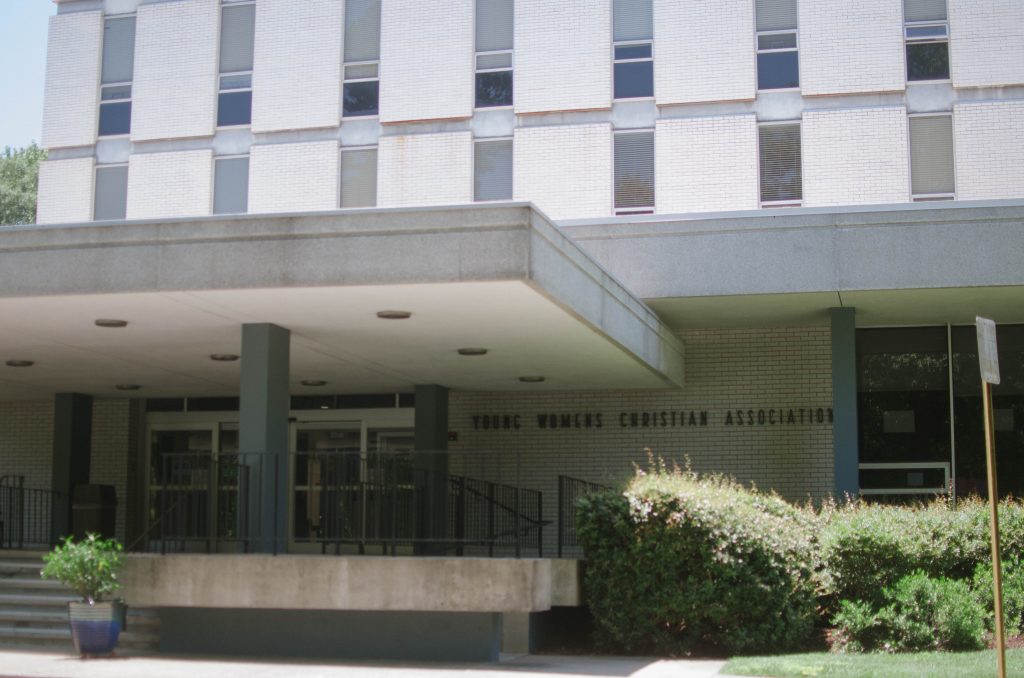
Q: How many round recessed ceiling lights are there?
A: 8